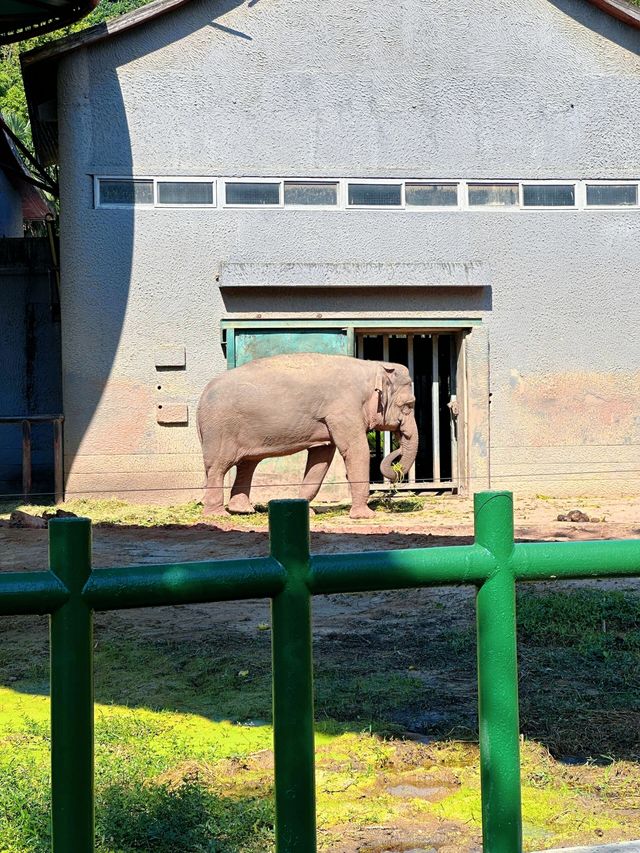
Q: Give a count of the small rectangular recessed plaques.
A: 2